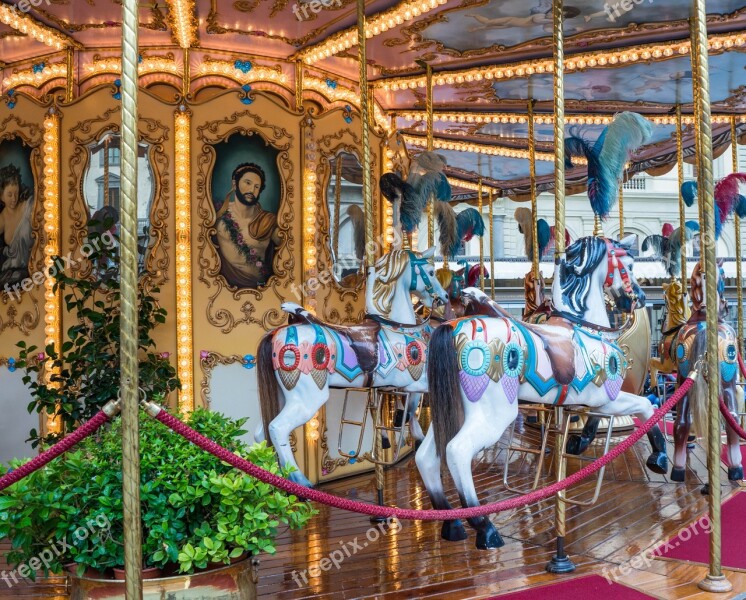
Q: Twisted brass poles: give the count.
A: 12